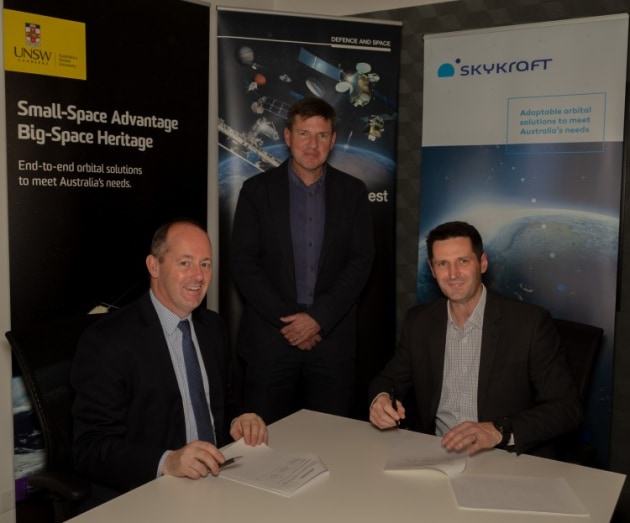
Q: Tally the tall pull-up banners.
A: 3